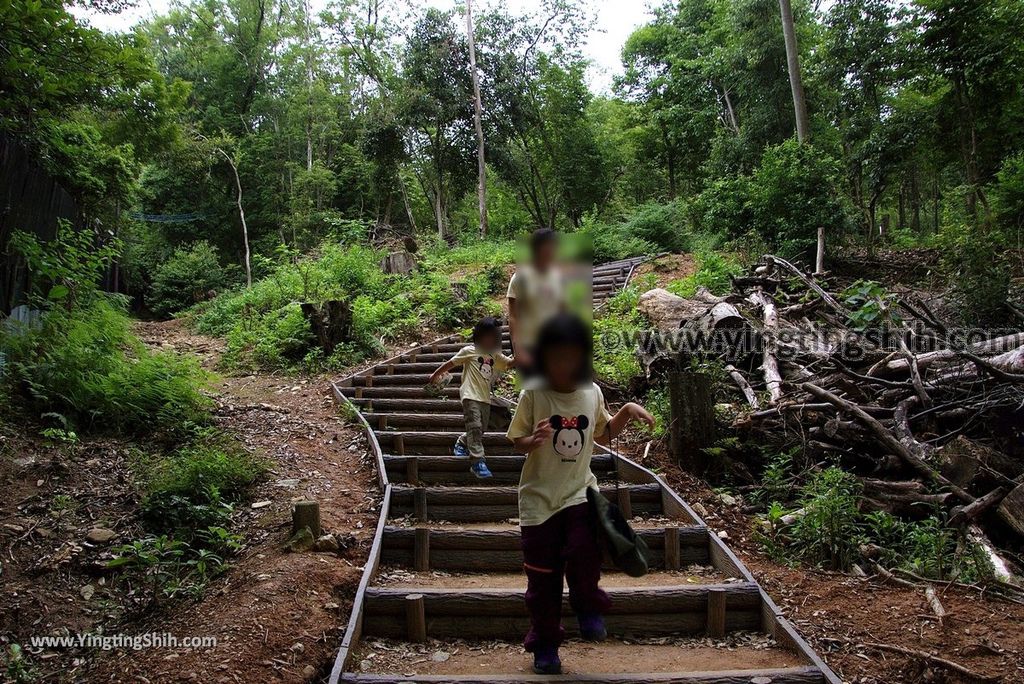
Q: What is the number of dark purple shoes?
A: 2